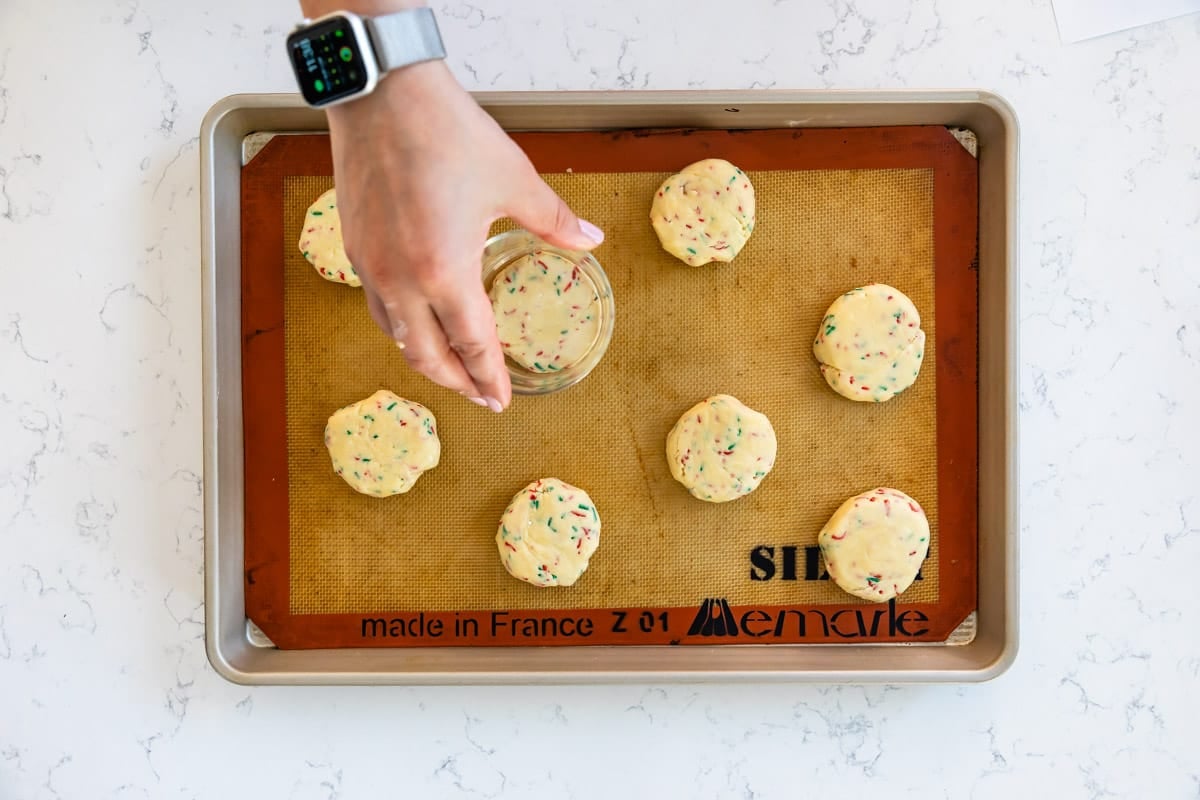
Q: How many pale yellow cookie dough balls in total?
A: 8